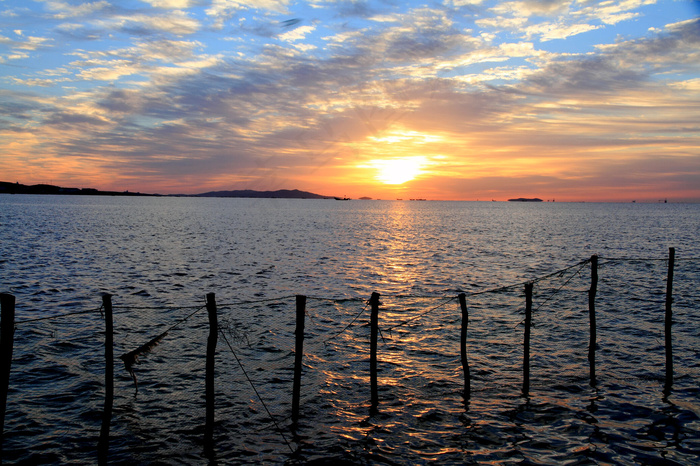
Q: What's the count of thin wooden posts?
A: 9